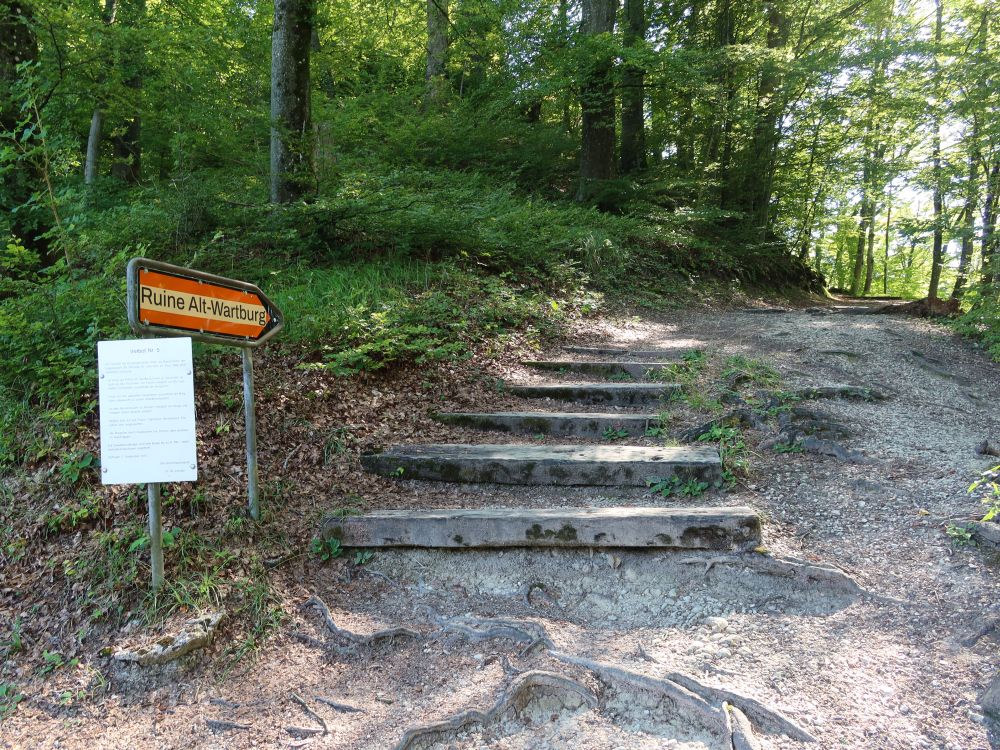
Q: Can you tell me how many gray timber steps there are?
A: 6